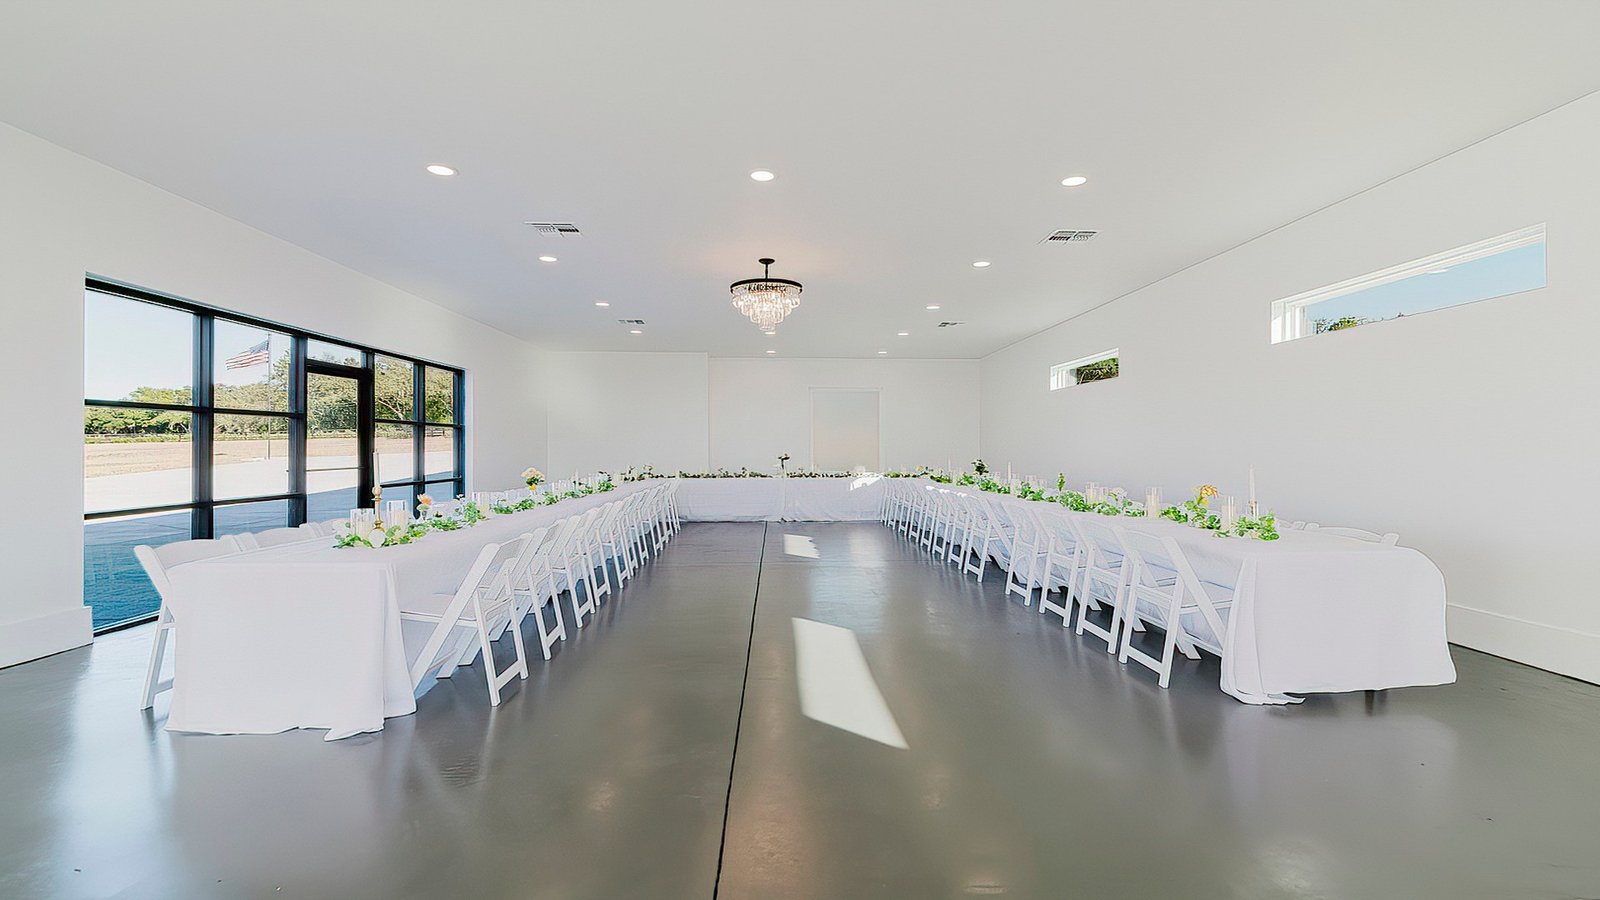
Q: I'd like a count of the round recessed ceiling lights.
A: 12